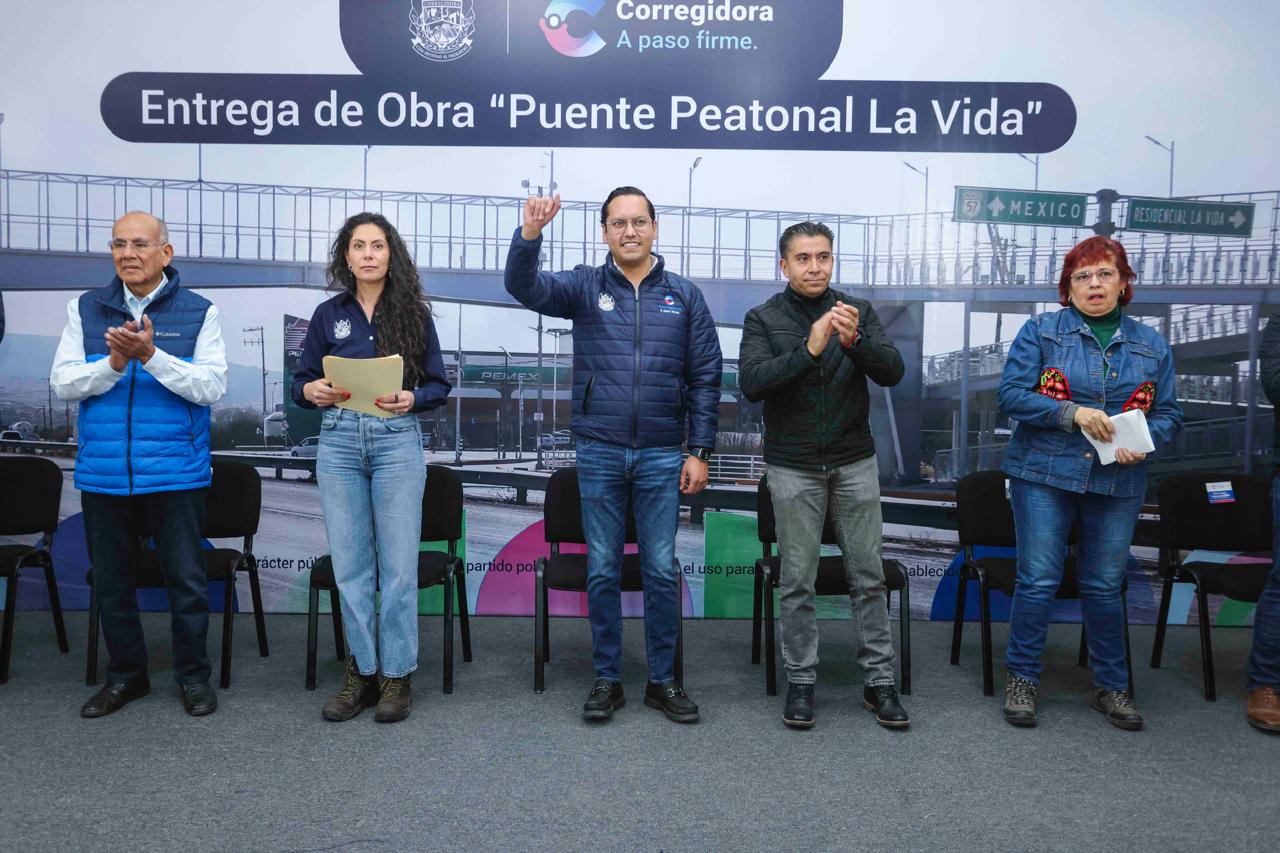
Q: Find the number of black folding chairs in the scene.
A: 7